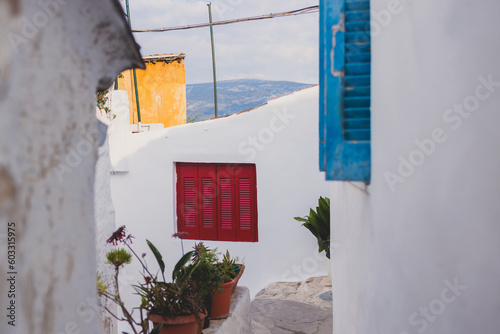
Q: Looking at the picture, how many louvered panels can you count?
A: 5